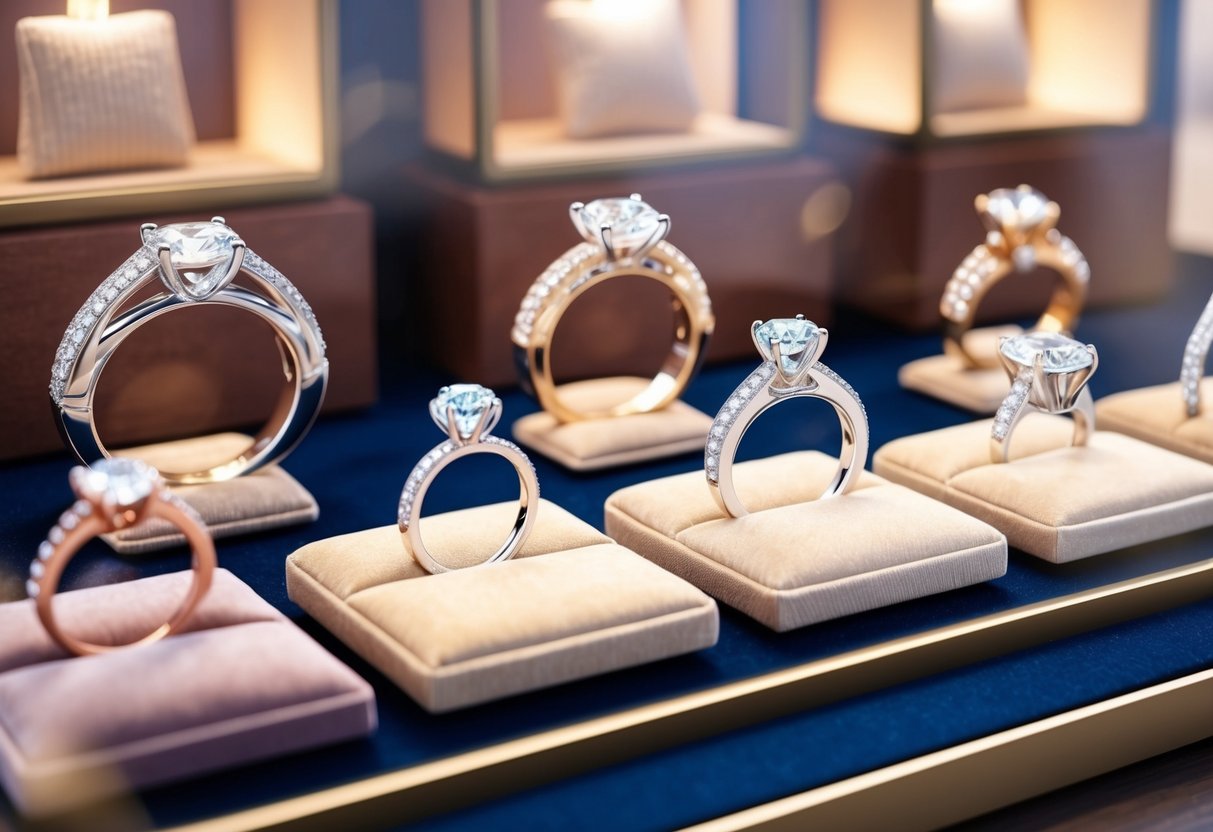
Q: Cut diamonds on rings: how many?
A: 7